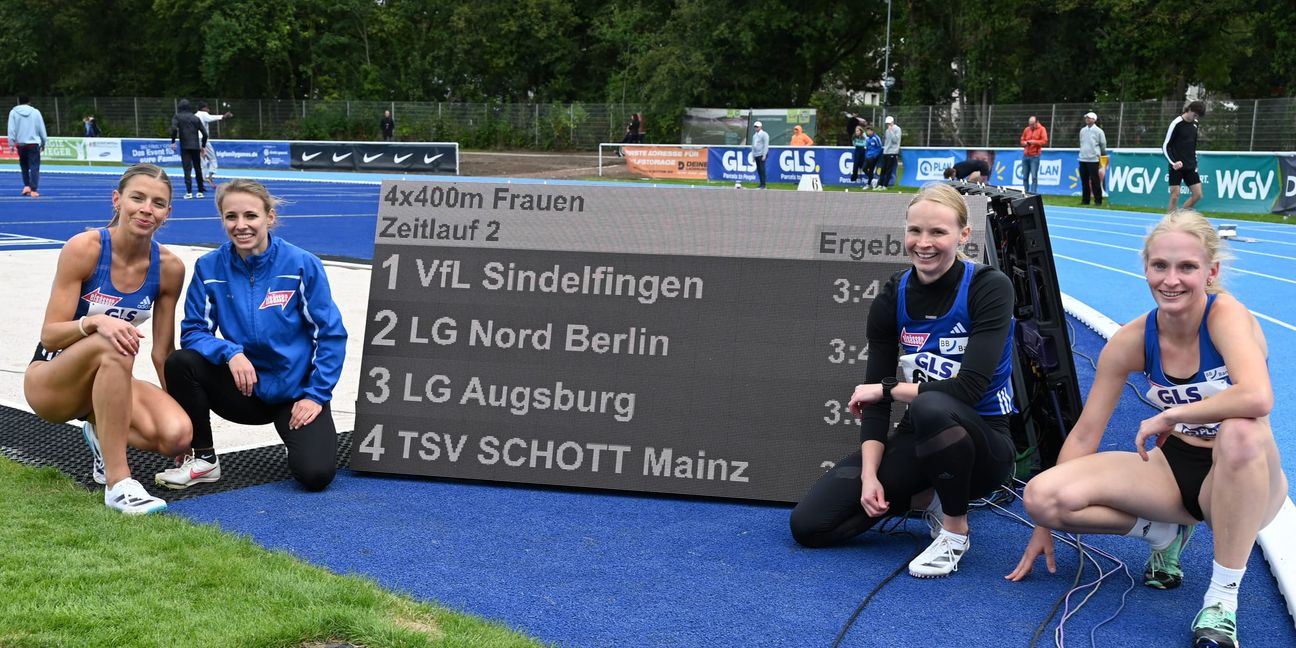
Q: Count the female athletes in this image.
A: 4